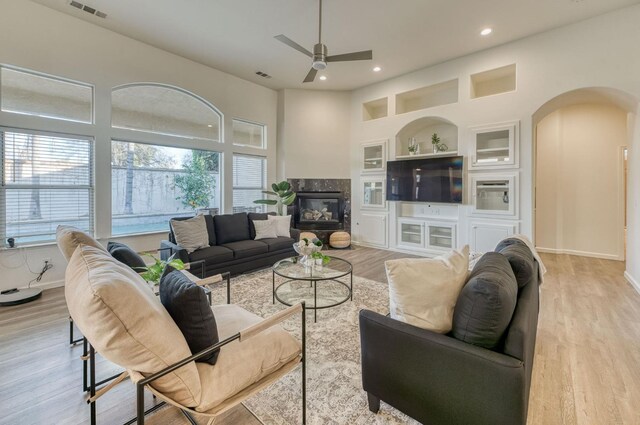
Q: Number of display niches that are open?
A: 4